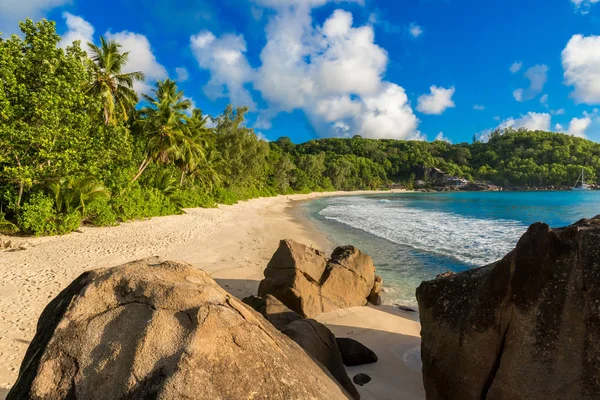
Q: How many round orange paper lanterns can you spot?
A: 0